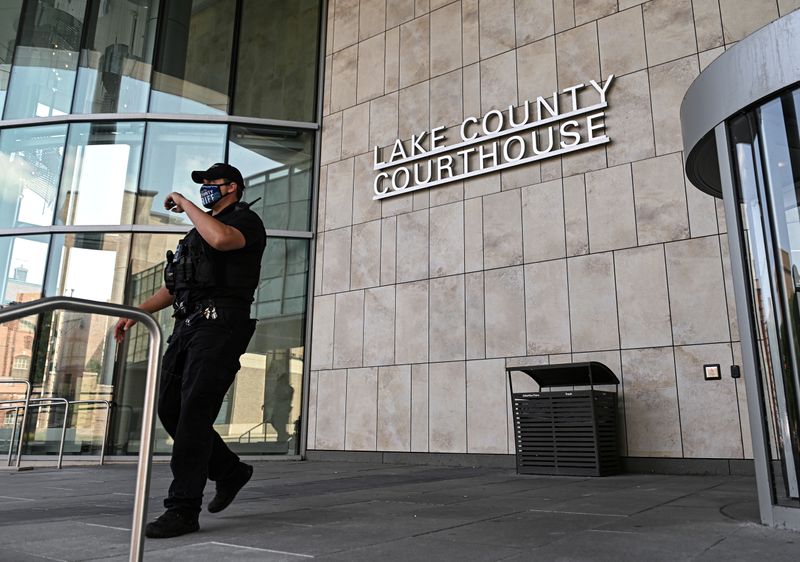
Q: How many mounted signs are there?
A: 1